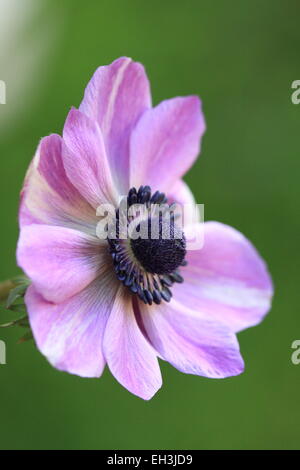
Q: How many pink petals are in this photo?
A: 10